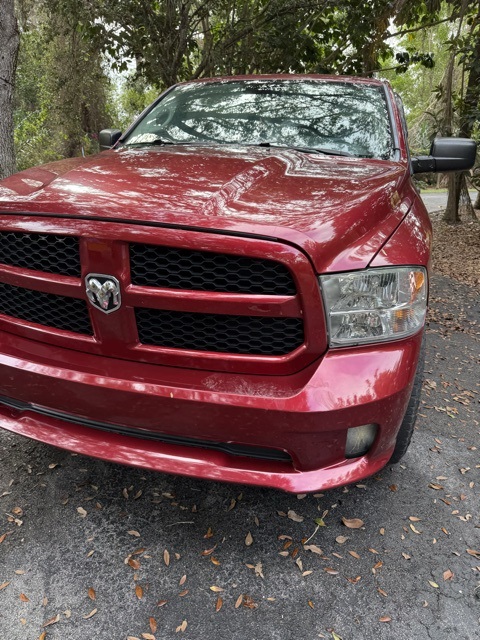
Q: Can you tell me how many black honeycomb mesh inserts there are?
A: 4